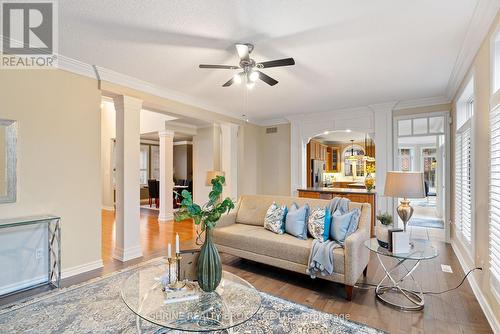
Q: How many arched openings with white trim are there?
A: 1